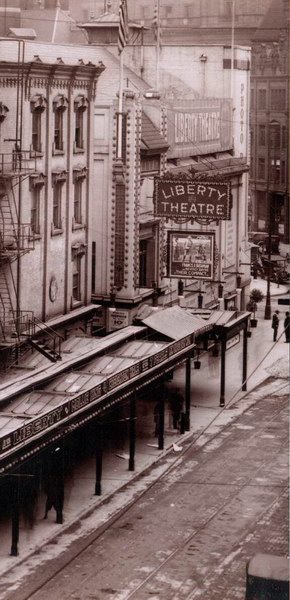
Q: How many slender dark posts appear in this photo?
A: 8